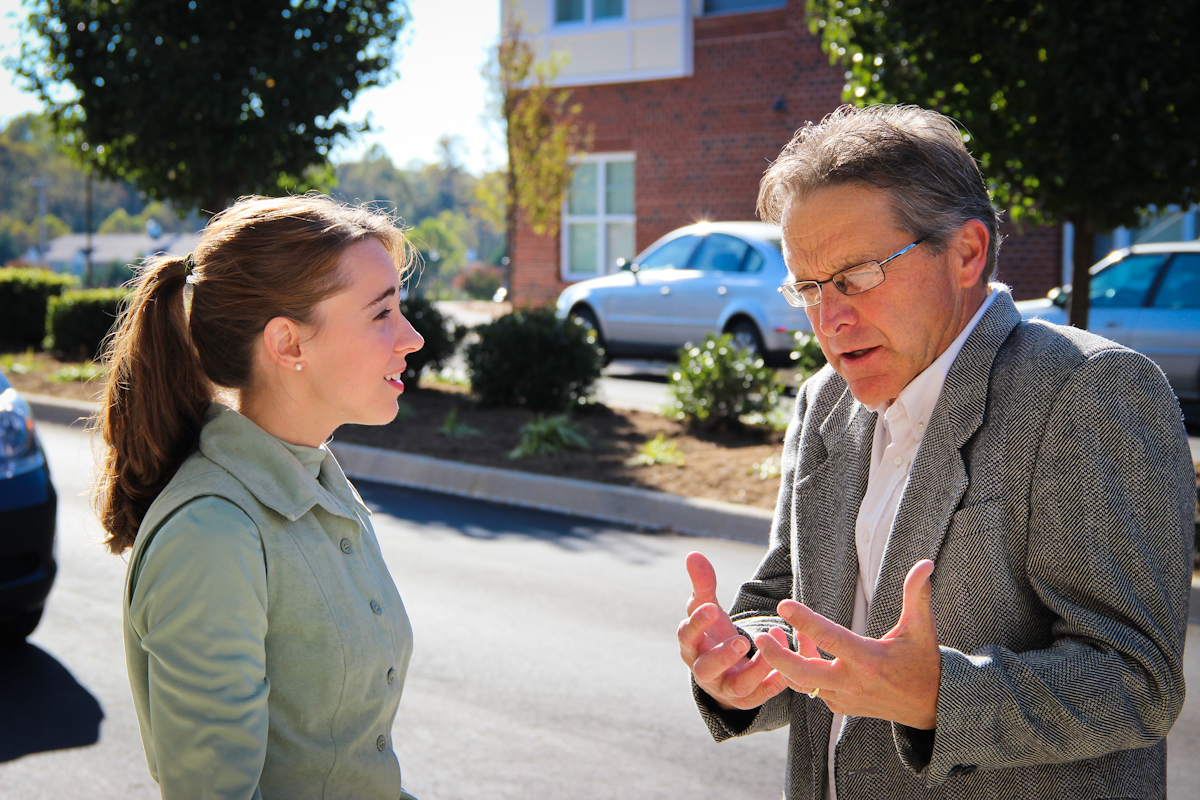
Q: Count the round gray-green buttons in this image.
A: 4